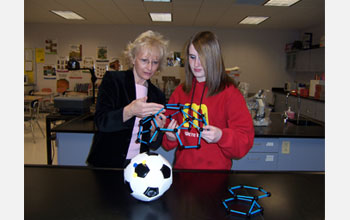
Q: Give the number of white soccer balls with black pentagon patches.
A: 1